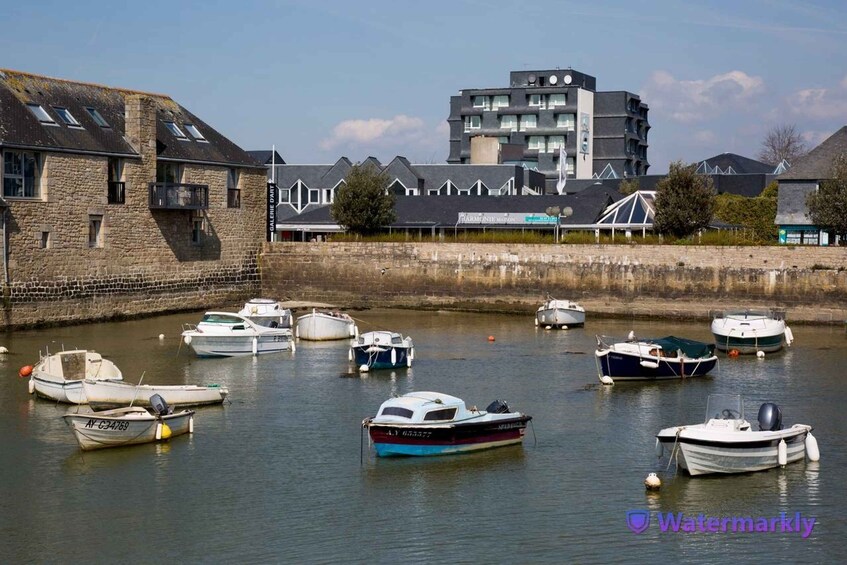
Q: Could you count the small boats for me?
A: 12